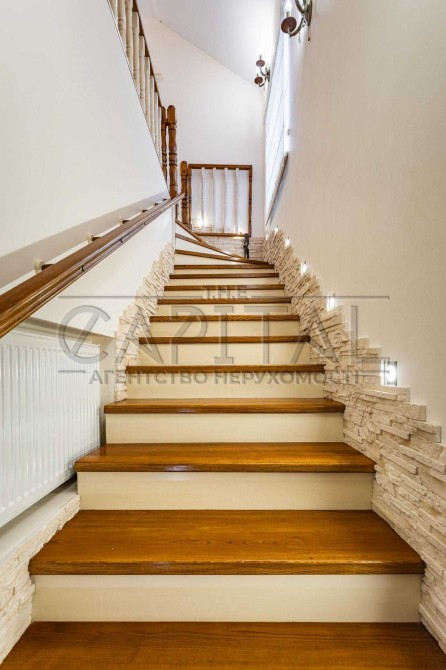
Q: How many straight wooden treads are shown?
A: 11